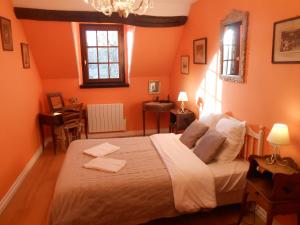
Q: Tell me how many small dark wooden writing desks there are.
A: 1